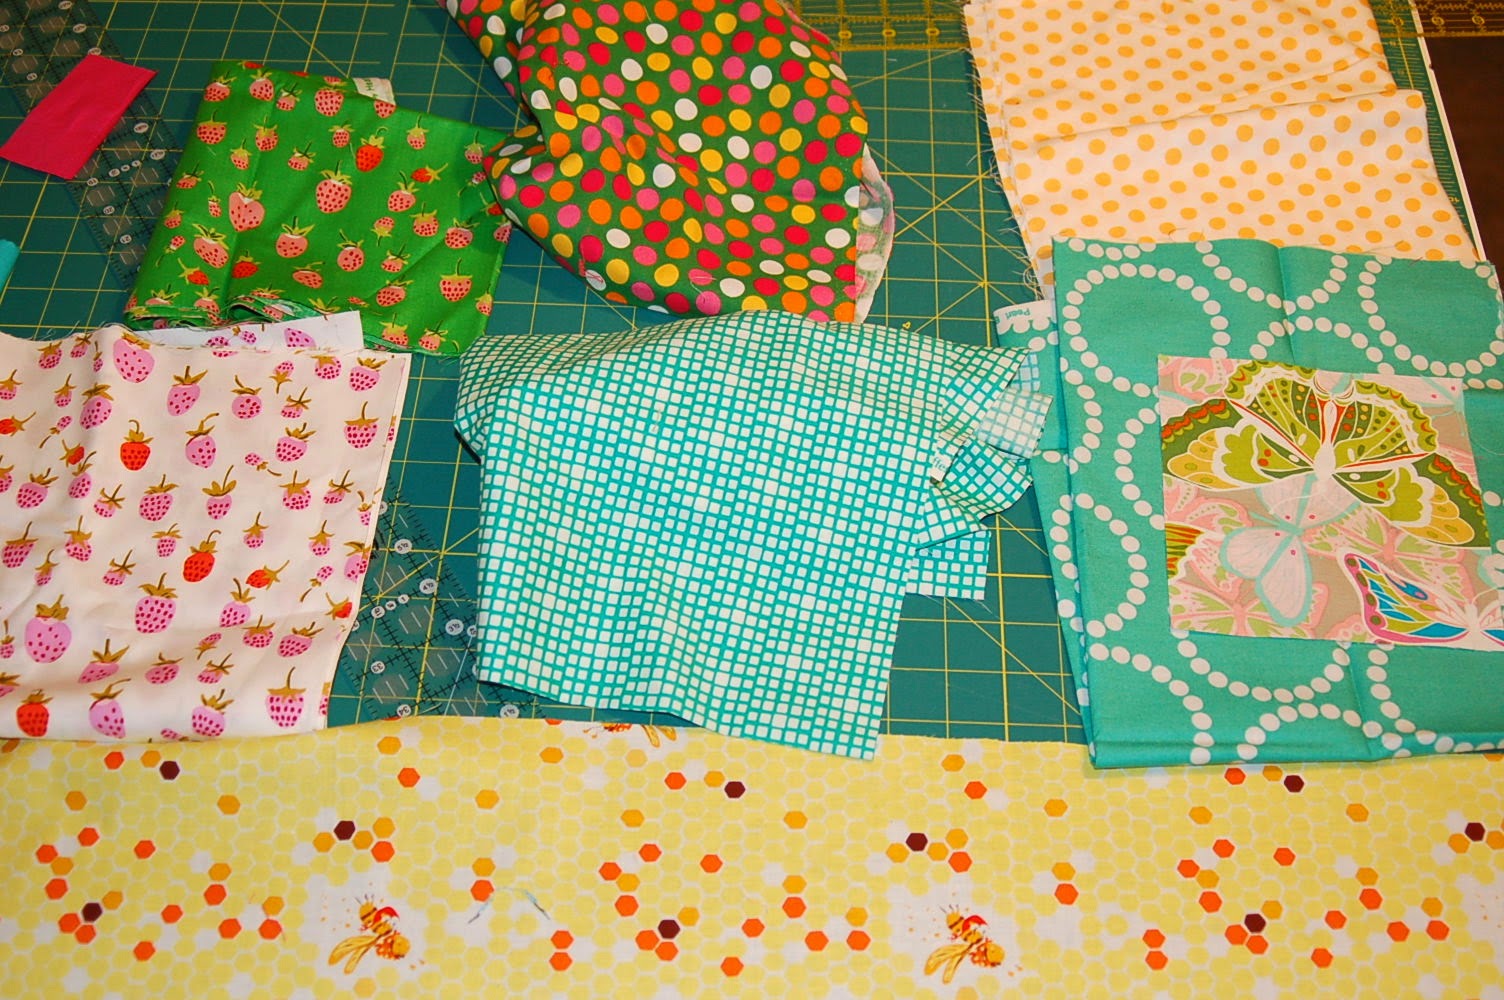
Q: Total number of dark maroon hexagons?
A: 9